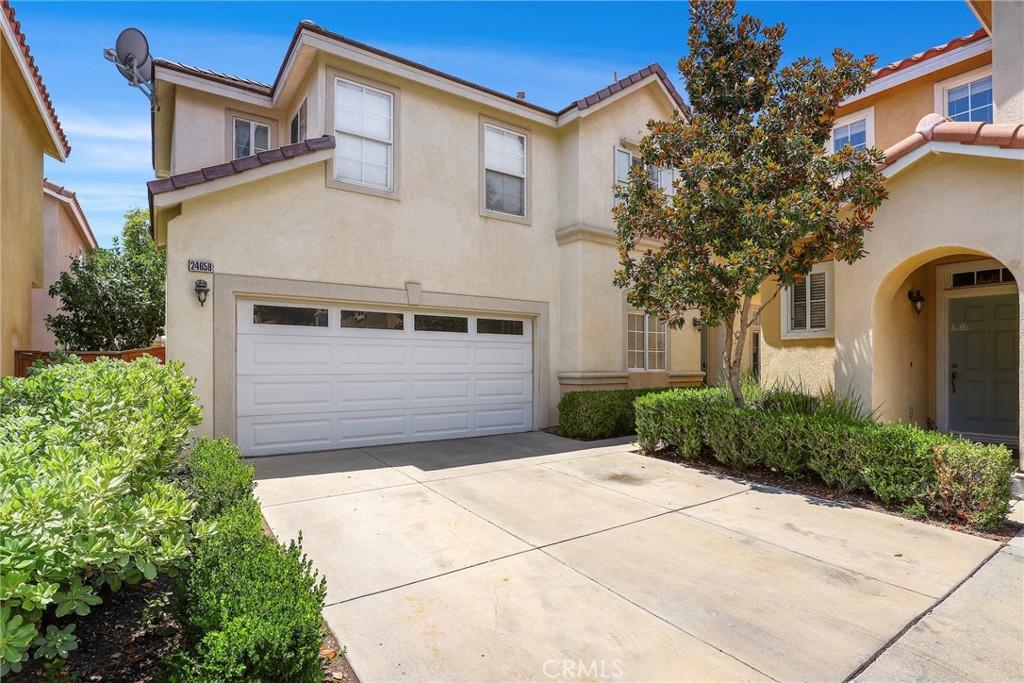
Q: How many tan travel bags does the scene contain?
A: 0